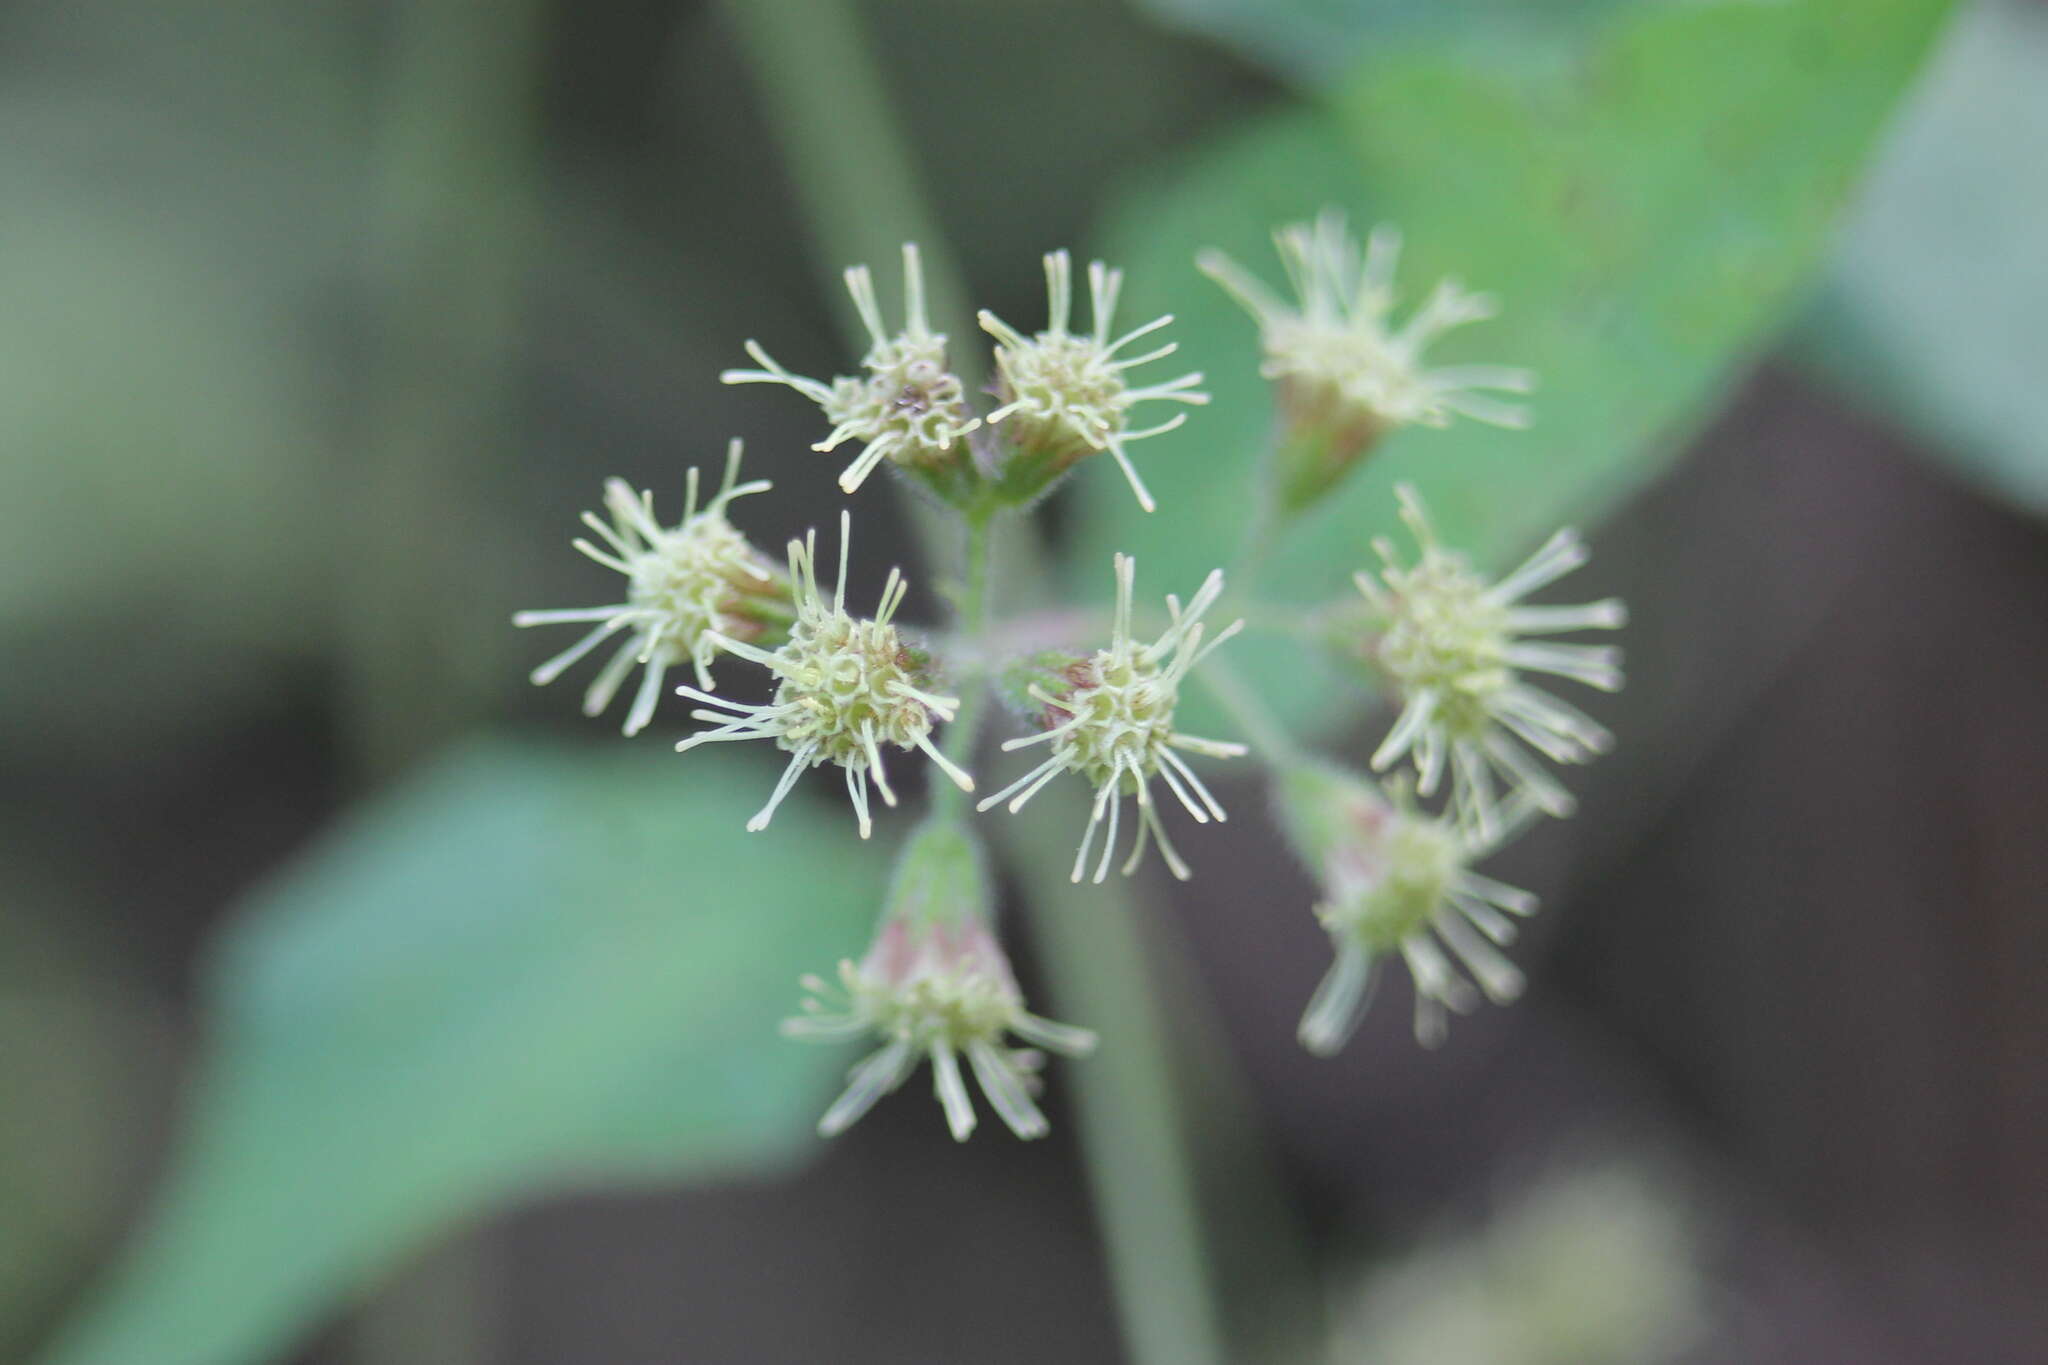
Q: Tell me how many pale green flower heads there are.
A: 9